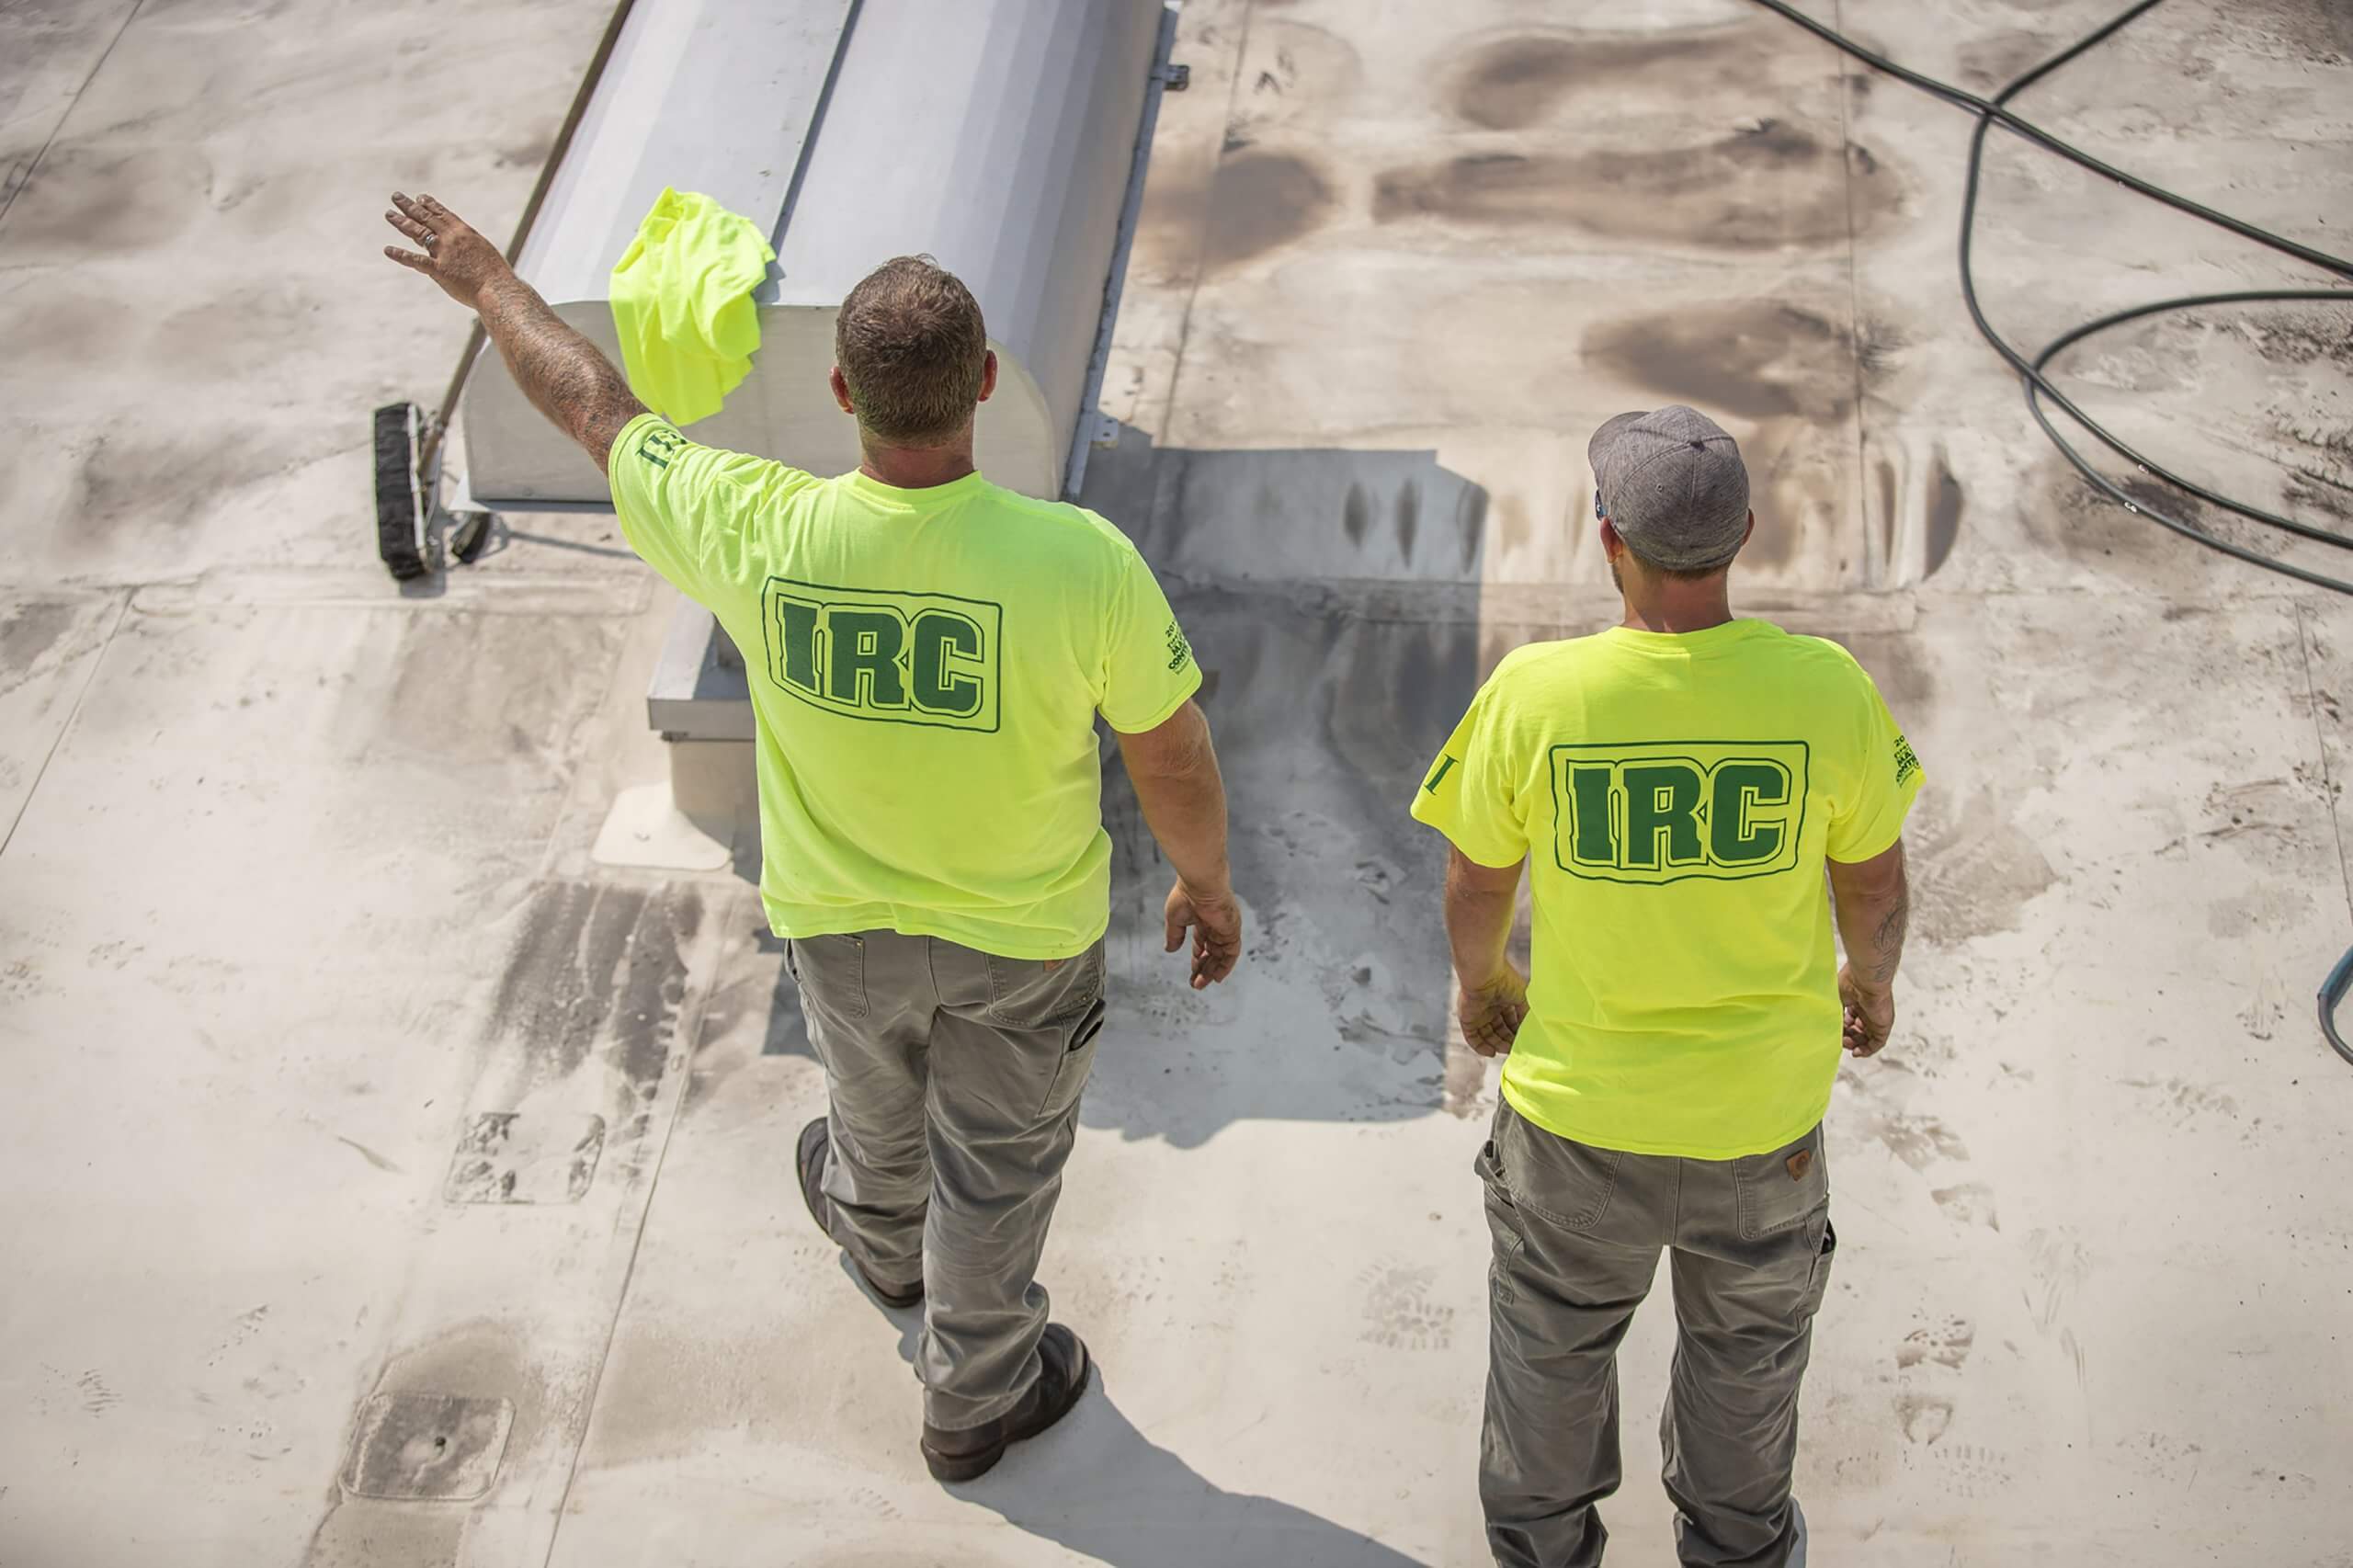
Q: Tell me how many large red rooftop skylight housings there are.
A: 0